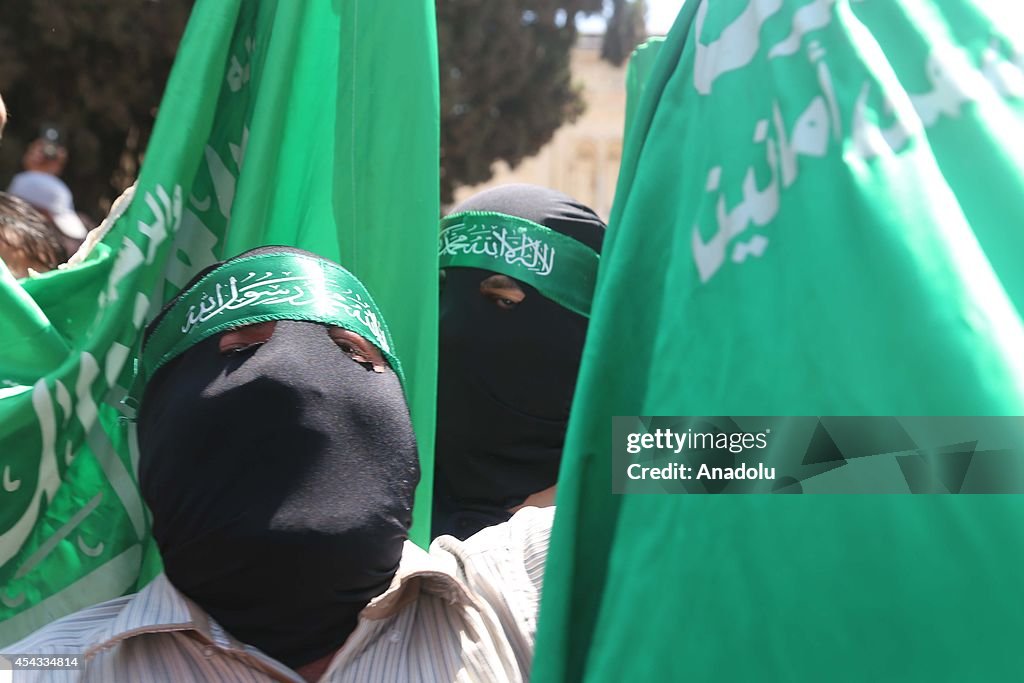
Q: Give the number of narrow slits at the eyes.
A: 3